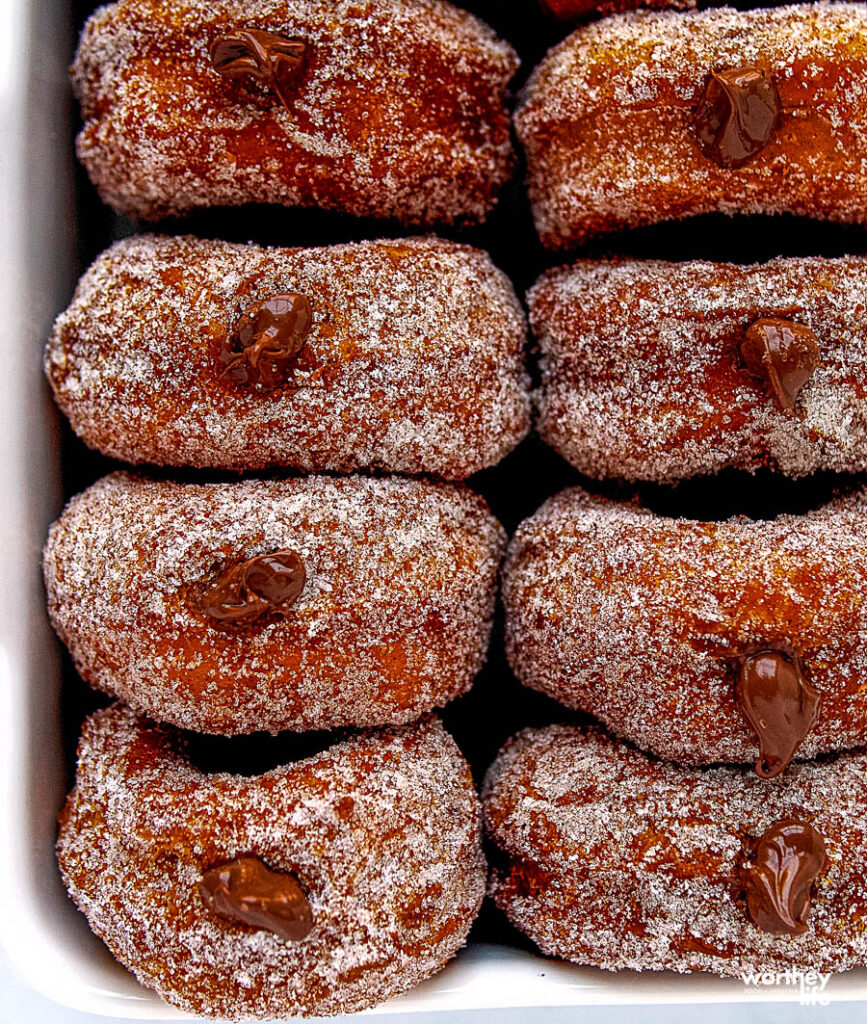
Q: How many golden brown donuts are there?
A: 8